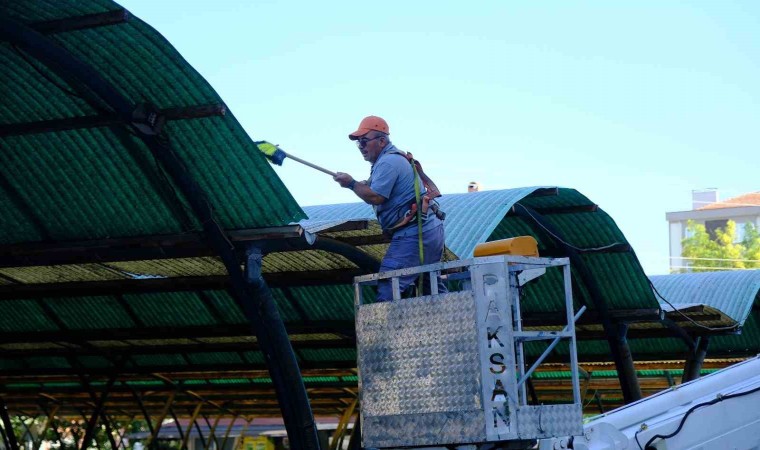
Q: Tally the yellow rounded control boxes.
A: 1